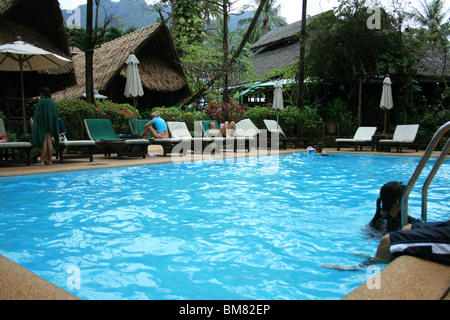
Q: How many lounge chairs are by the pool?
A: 10